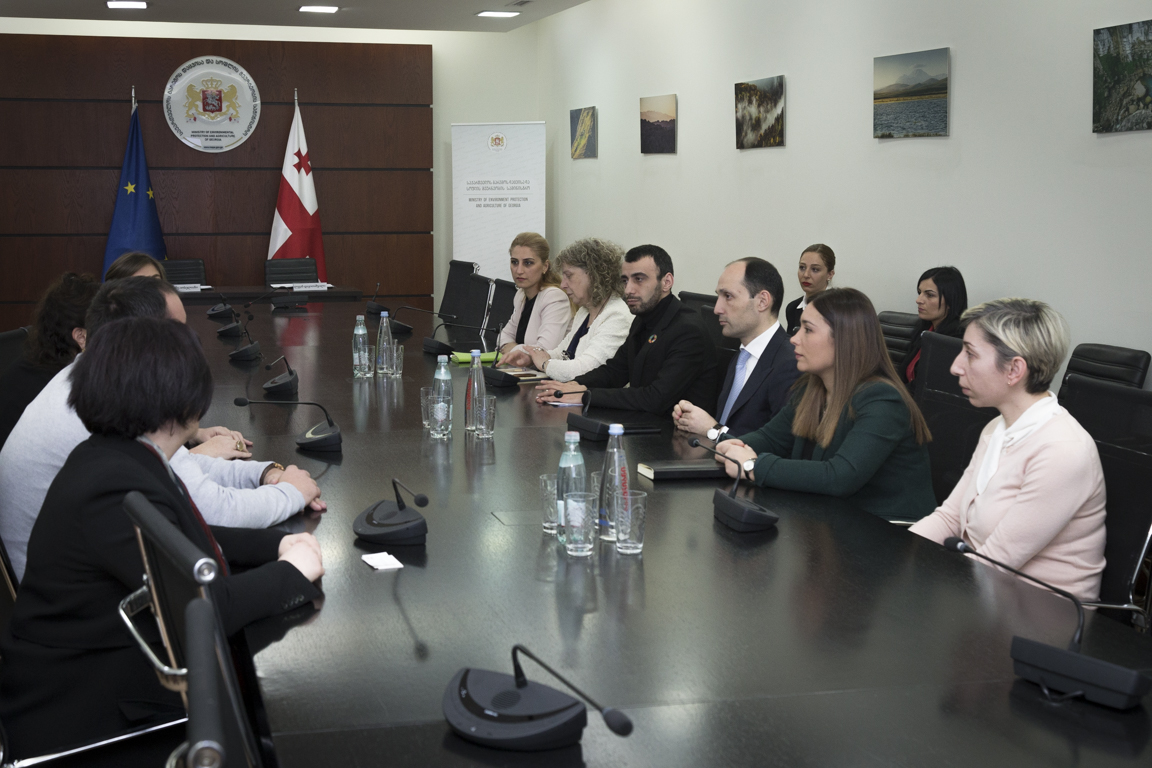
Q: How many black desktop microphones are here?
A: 15